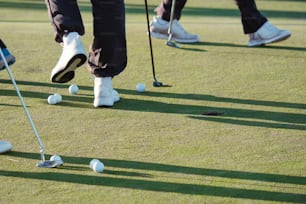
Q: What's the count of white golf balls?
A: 7